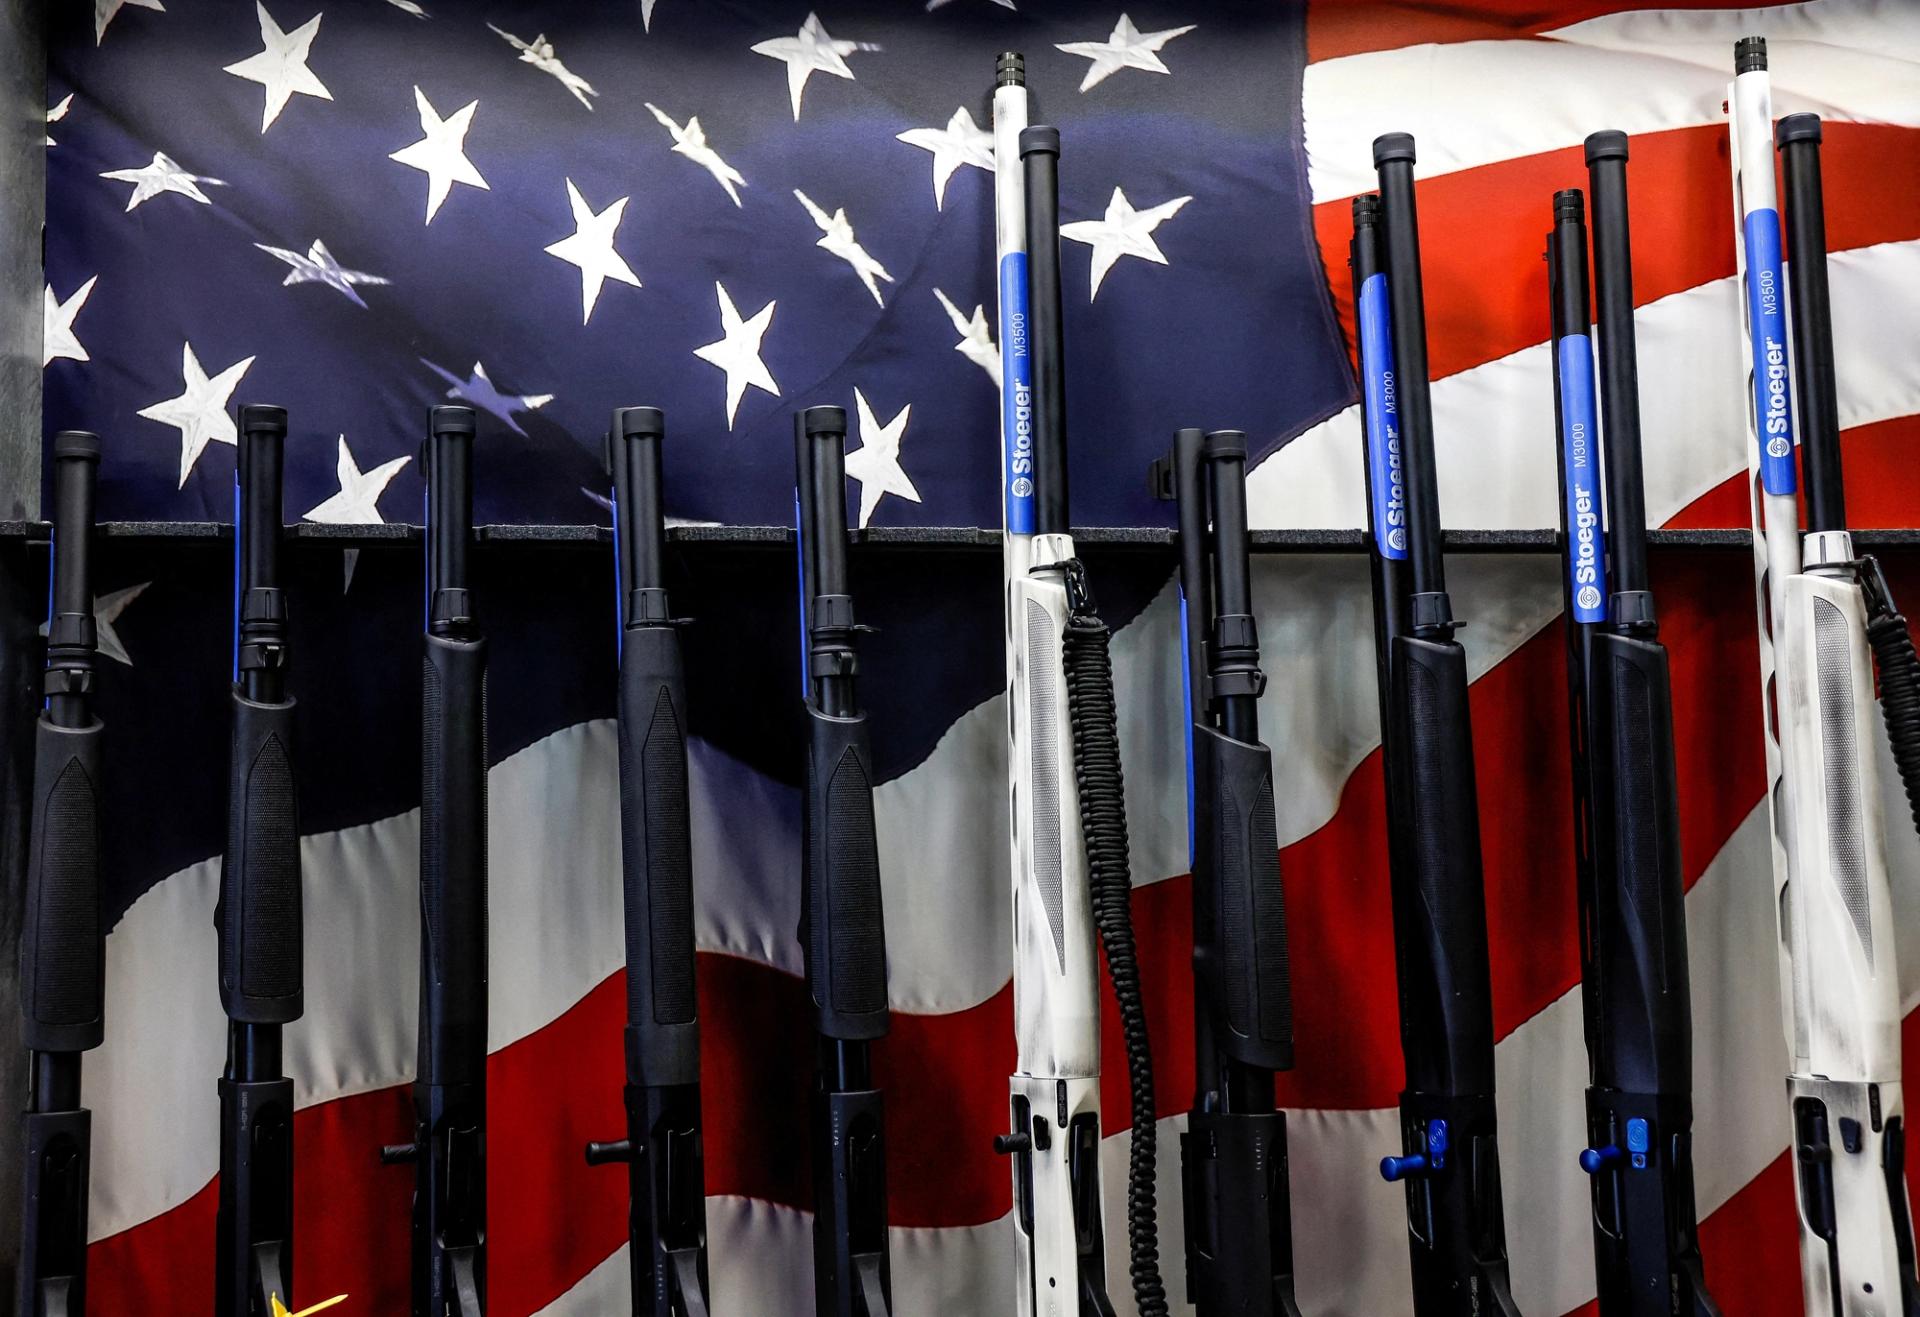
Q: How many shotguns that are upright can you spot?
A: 10